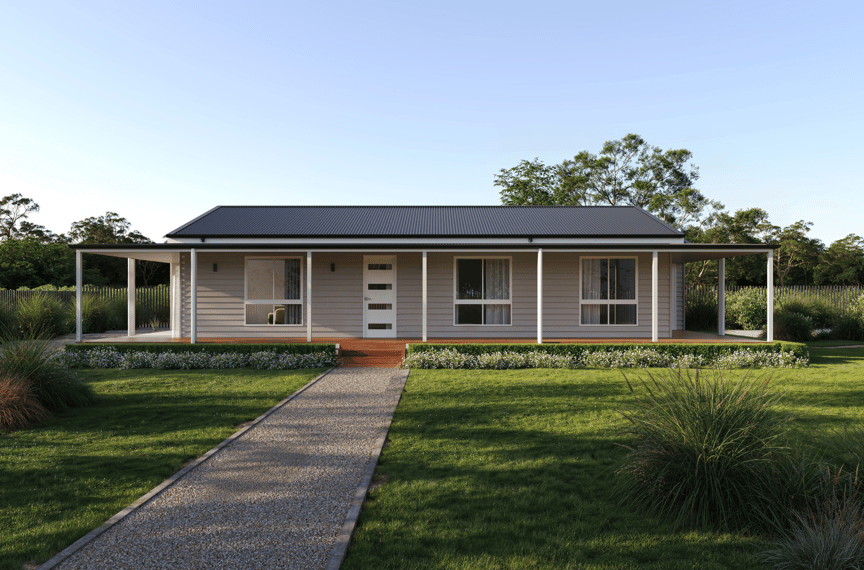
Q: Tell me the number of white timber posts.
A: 9